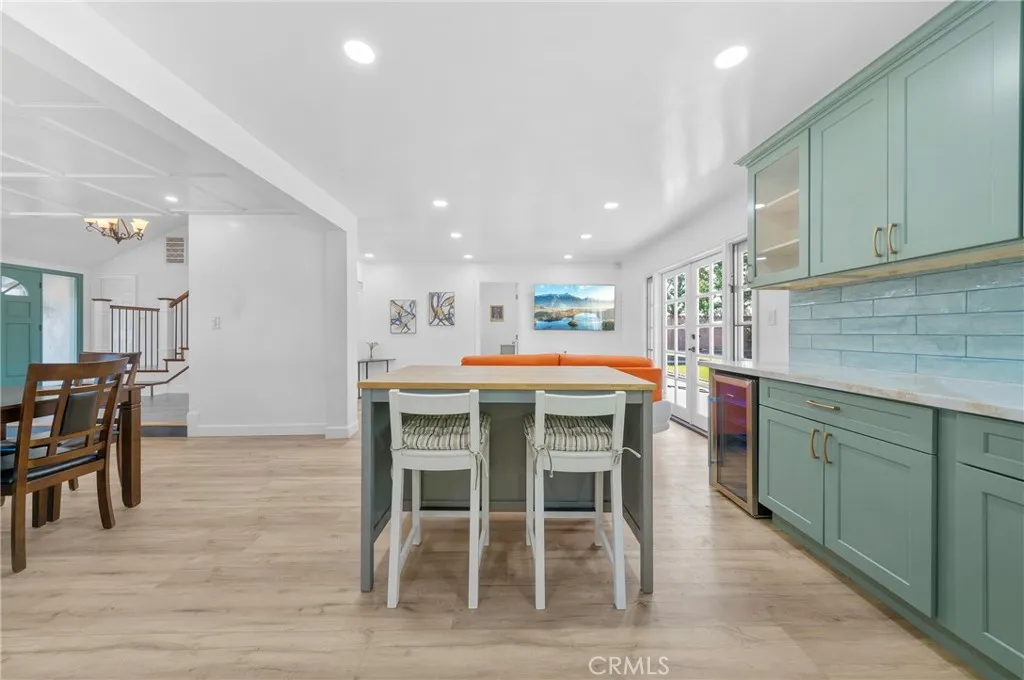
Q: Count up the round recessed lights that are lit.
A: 10